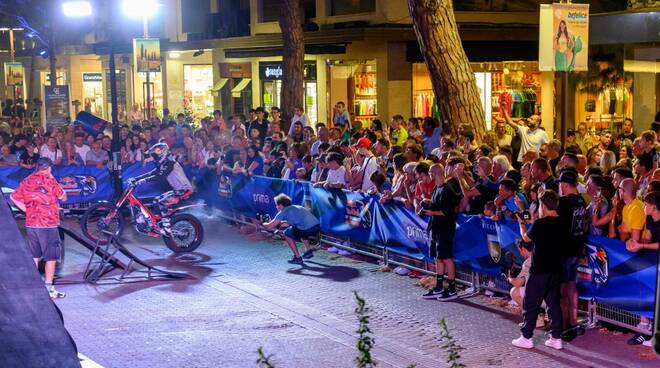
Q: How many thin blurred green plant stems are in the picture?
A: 3